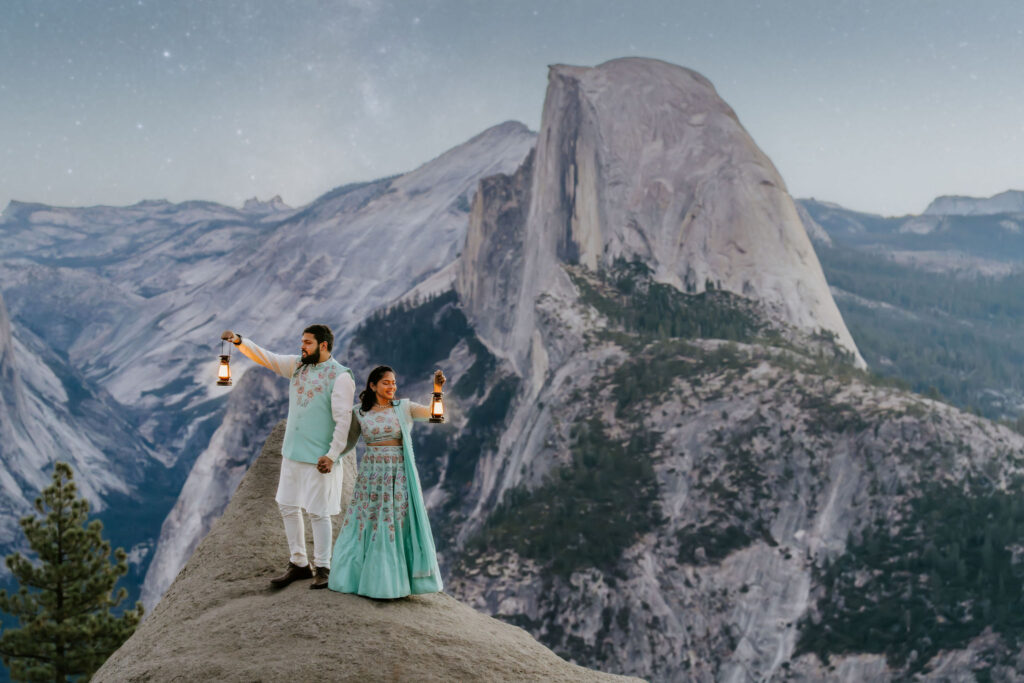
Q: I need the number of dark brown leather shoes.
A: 2